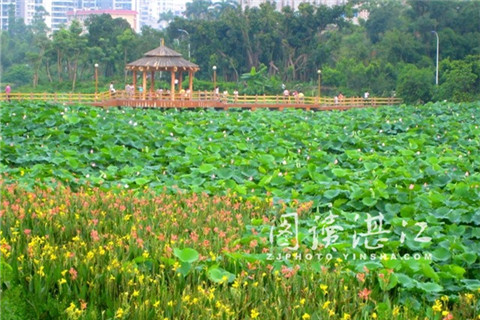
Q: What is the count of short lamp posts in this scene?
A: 3